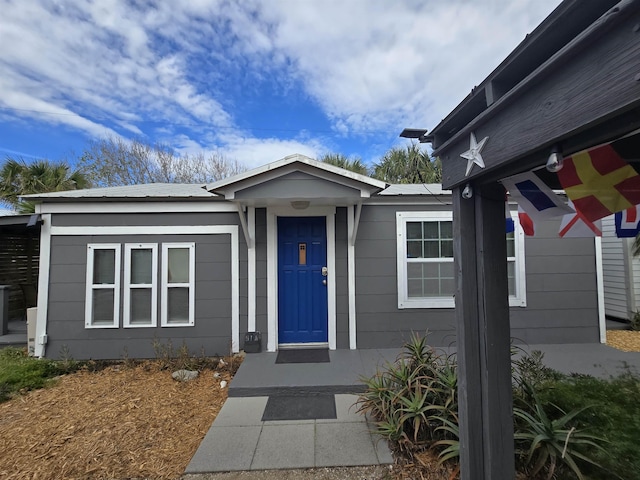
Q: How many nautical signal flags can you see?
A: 6